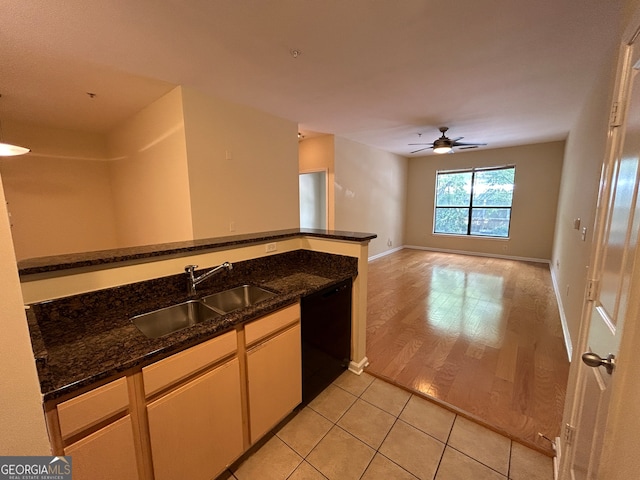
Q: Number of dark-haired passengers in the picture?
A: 0